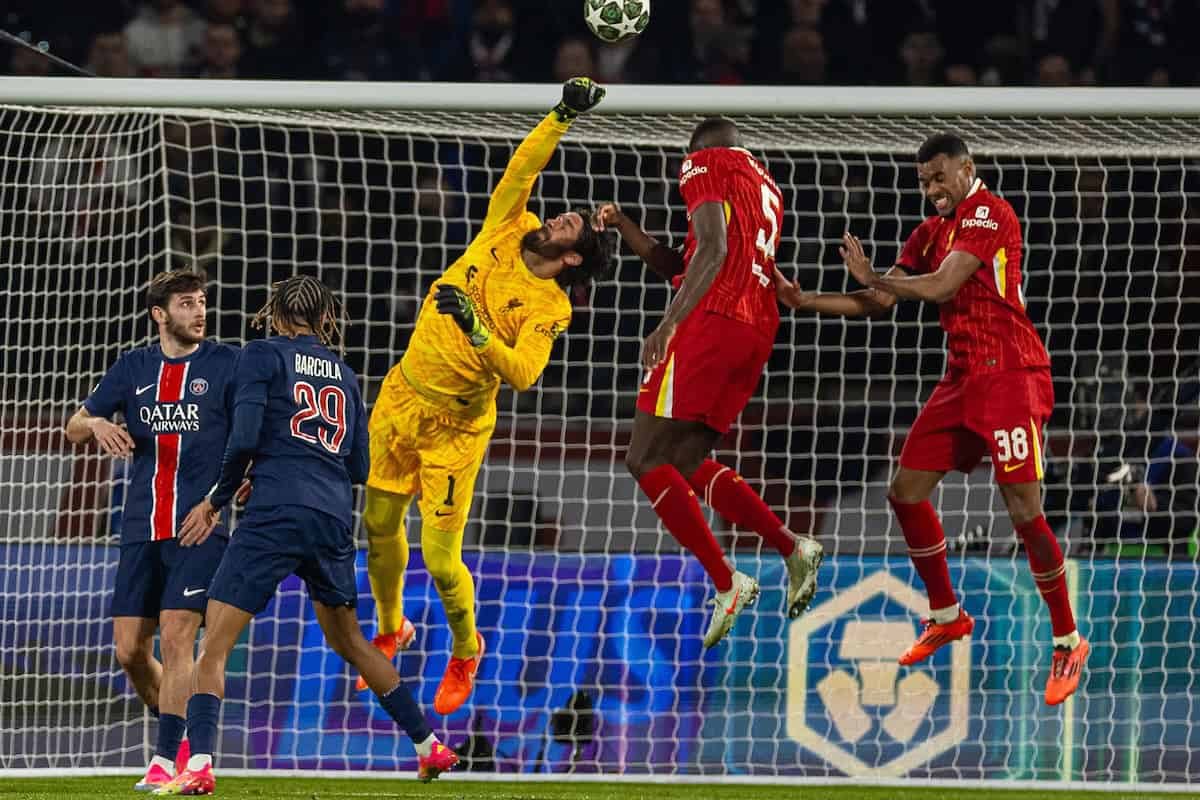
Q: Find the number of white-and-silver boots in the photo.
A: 2